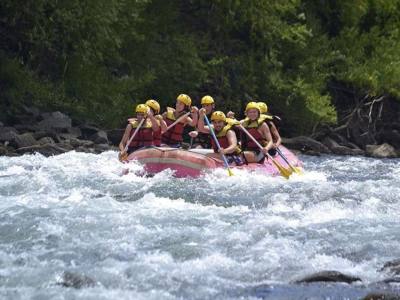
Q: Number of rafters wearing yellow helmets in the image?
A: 7